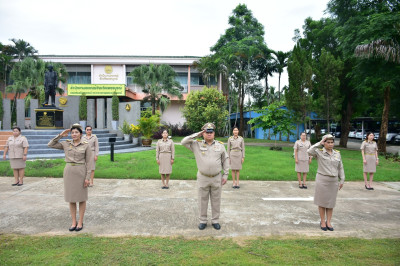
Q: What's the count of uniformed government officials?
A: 9